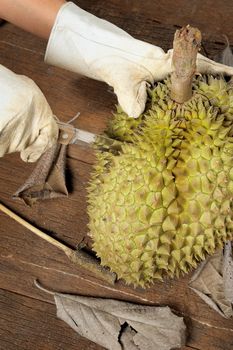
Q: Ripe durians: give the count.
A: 1